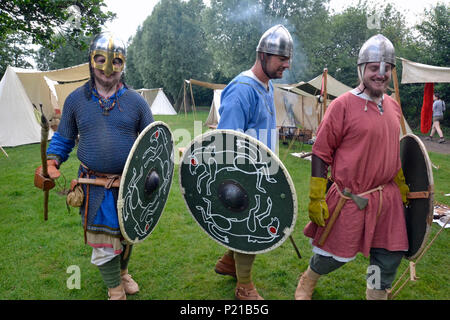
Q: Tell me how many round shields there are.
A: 3